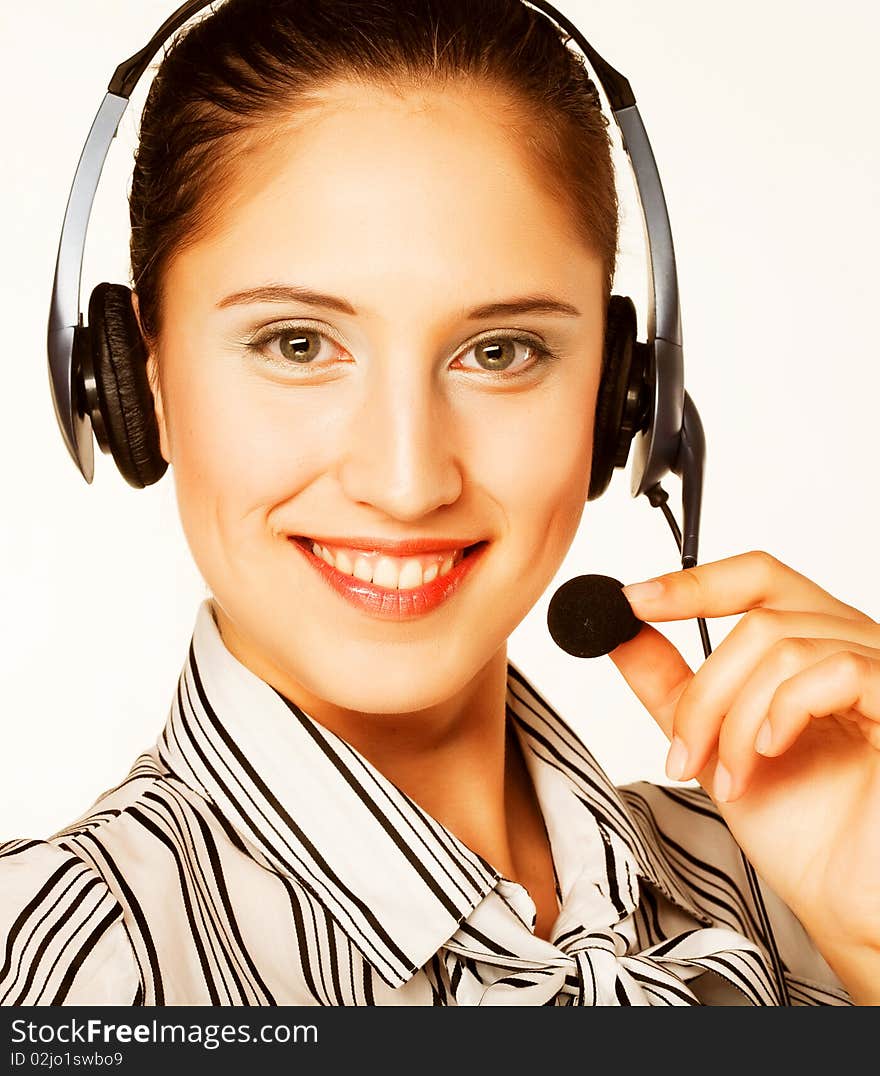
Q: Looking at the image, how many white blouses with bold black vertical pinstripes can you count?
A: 1